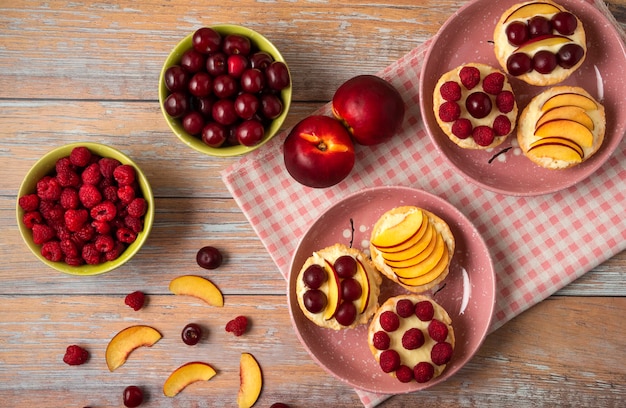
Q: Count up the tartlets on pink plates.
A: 6